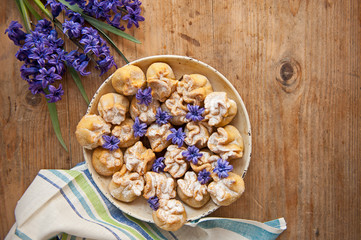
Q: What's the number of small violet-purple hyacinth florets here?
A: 11